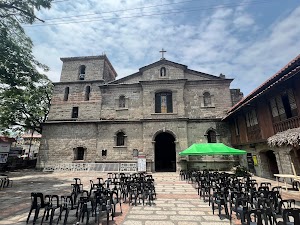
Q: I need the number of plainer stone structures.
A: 1